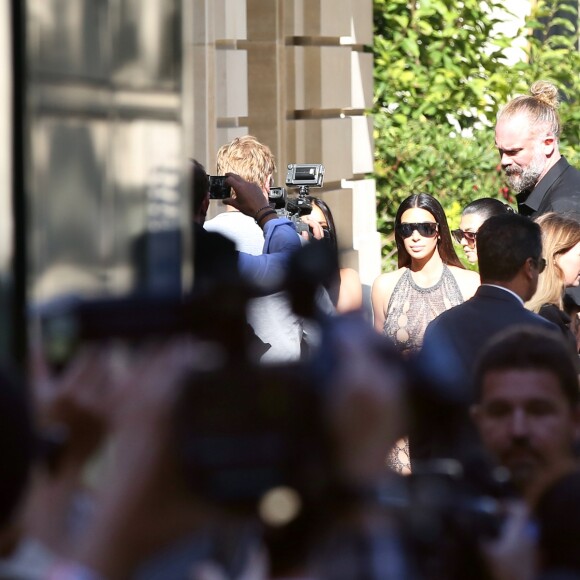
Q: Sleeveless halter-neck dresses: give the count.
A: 1